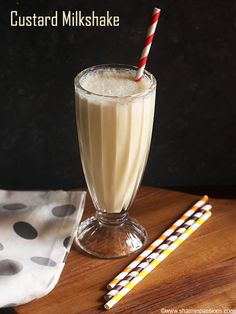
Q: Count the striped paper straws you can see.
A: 4